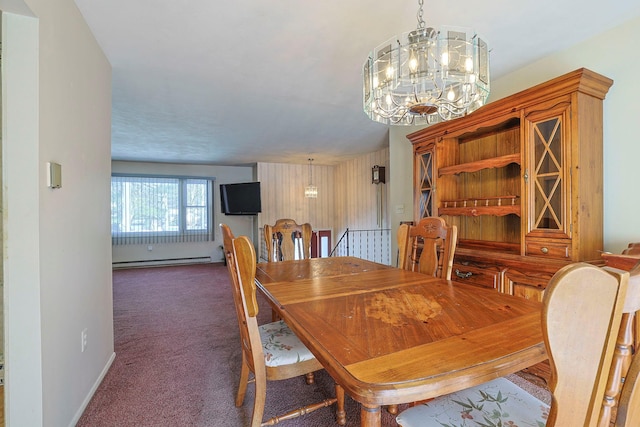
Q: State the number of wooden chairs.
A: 4